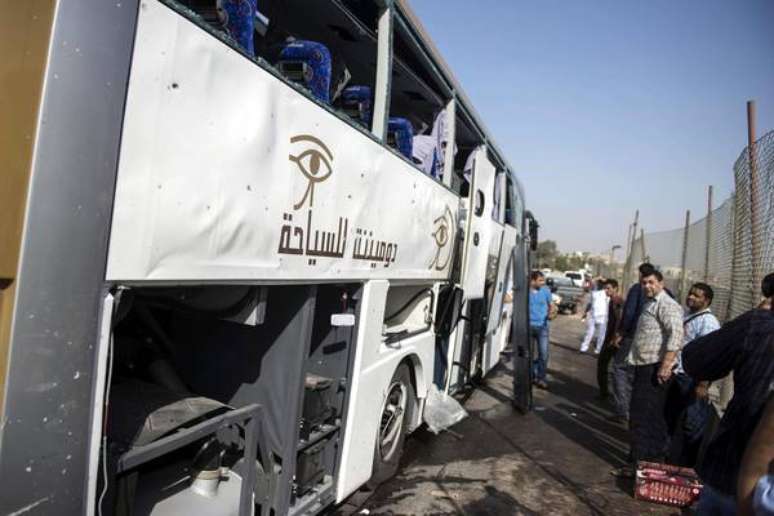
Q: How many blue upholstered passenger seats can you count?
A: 4